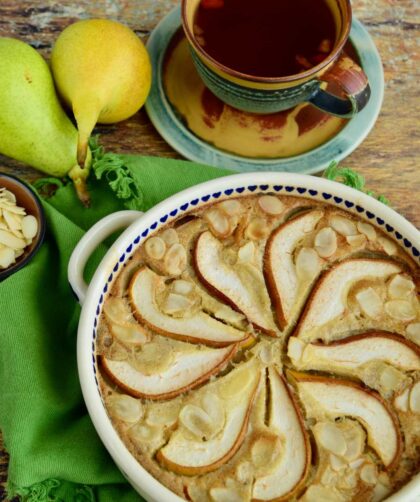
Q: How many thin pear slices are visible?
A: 9